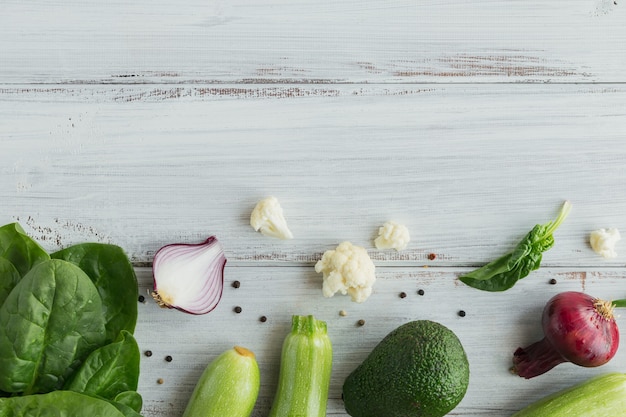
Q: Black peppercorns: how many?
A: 11